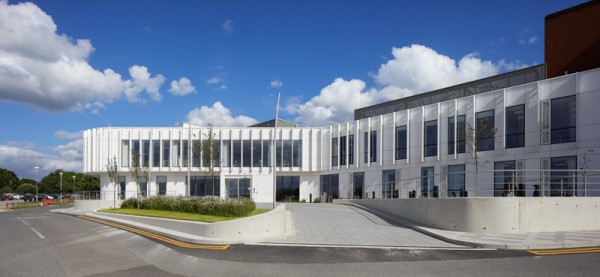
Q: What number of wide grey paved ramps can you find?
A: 1